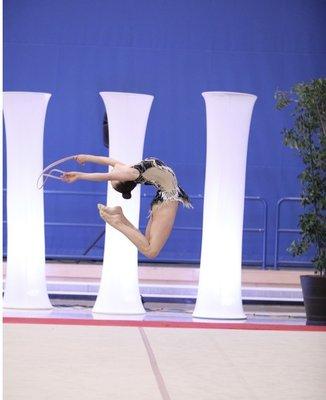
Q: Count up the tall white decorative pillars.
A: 3